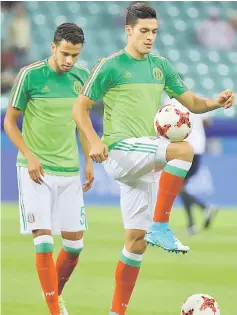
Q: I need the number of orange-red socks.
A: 4